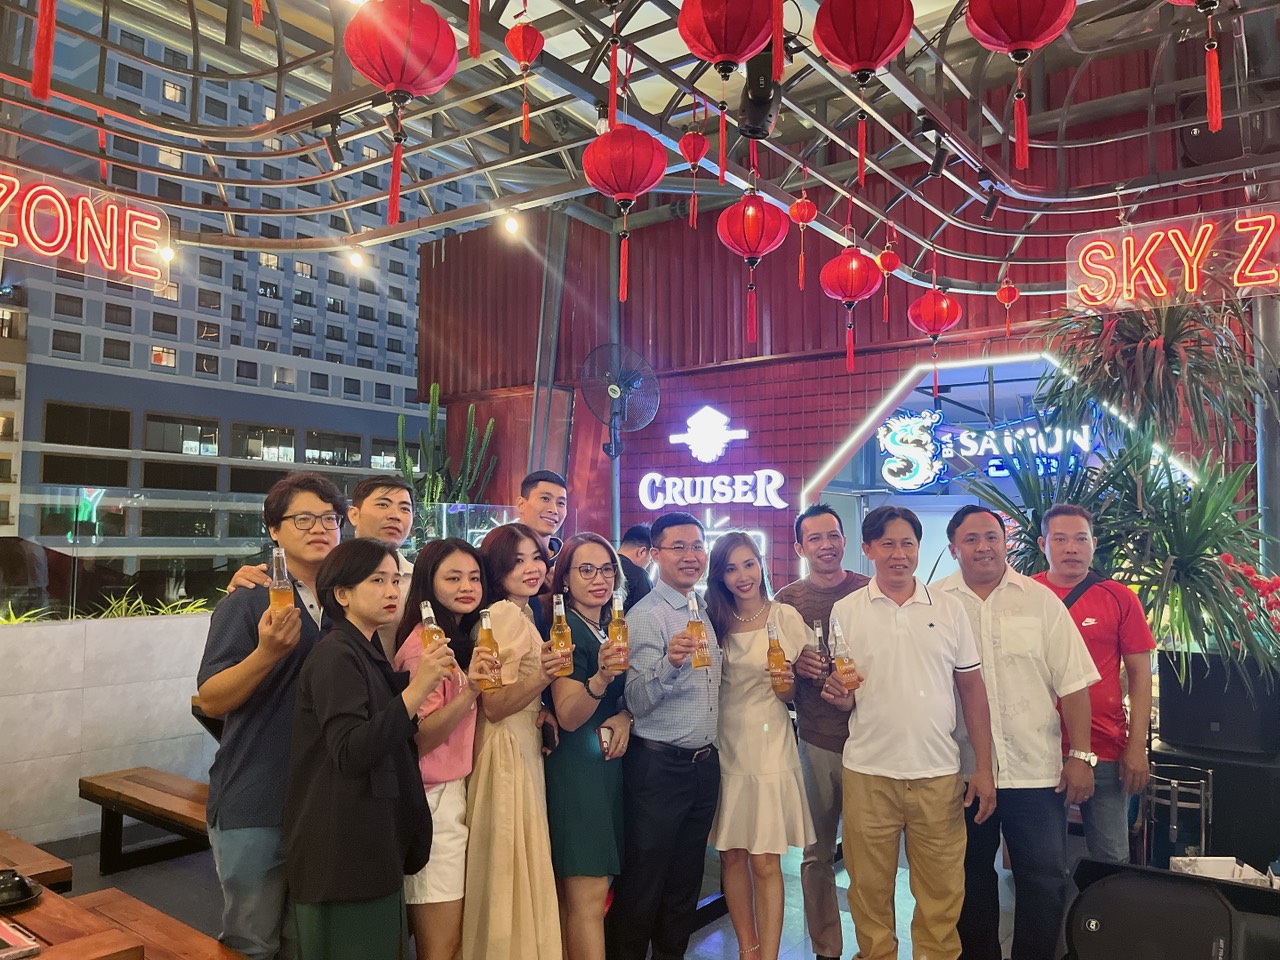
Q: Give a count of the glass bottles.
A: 9